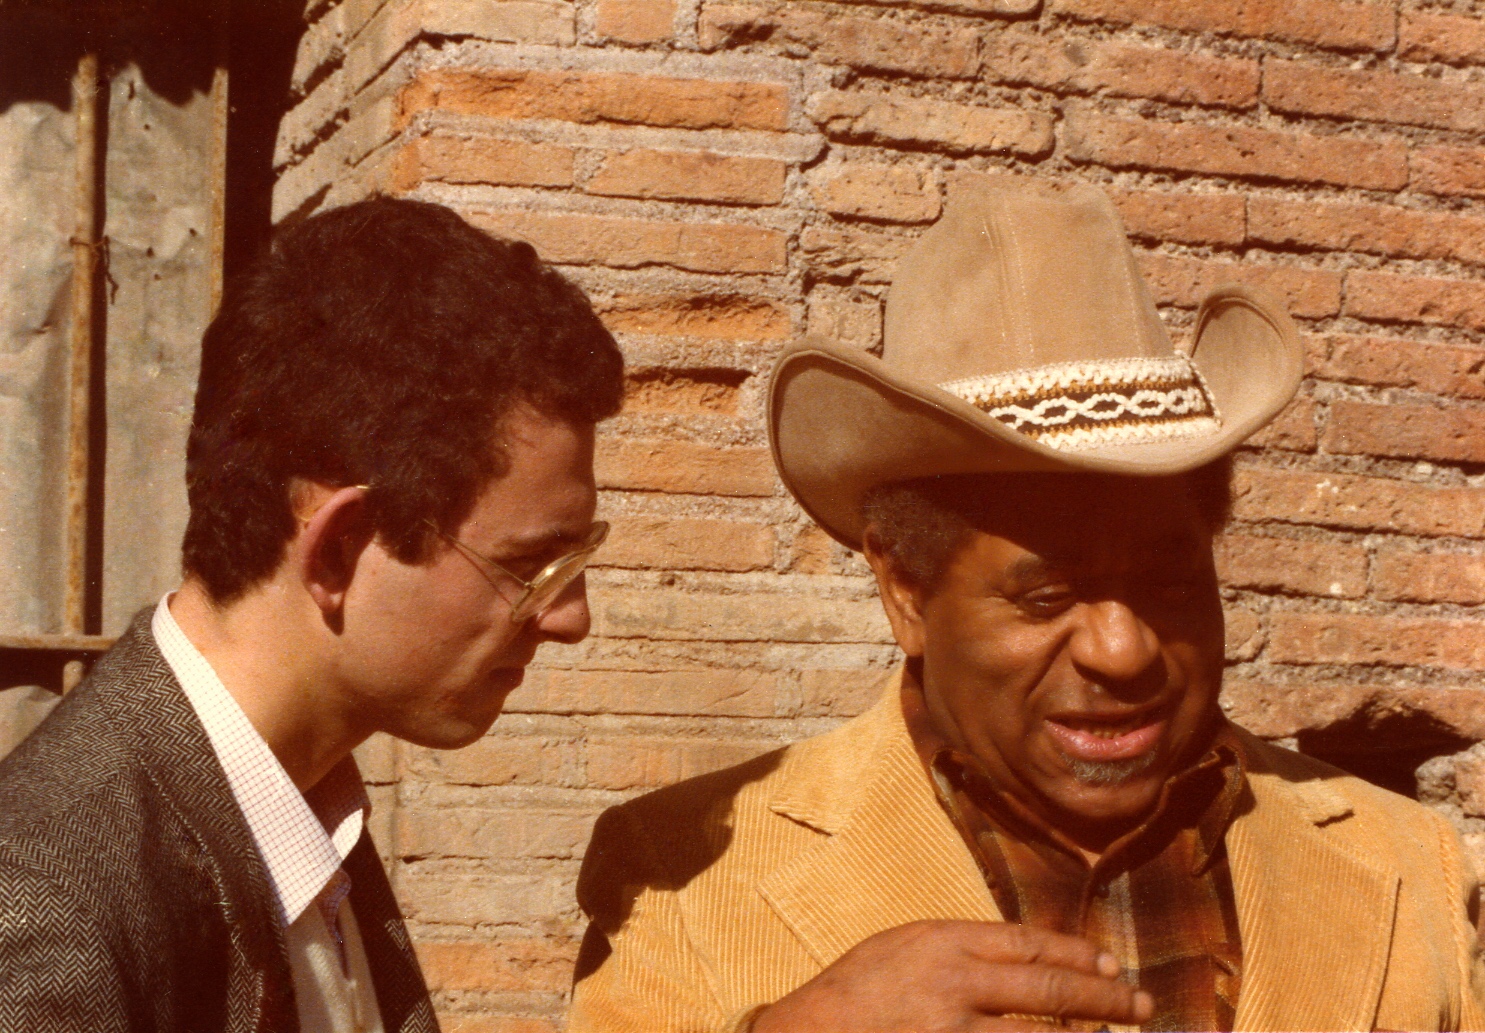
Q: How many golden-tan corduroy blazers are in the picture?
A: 1